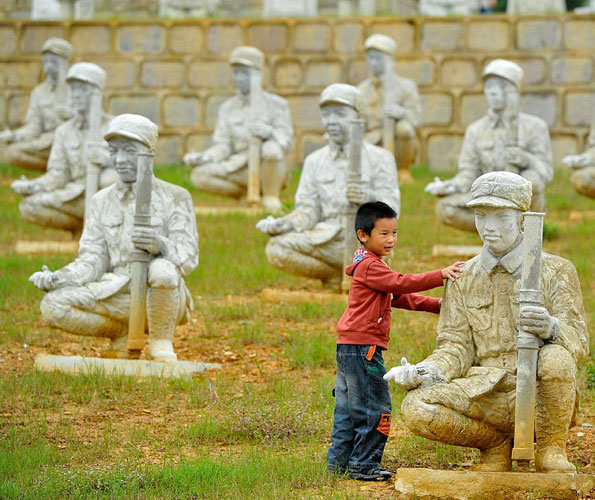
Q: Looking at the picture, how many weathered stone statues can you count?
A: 9